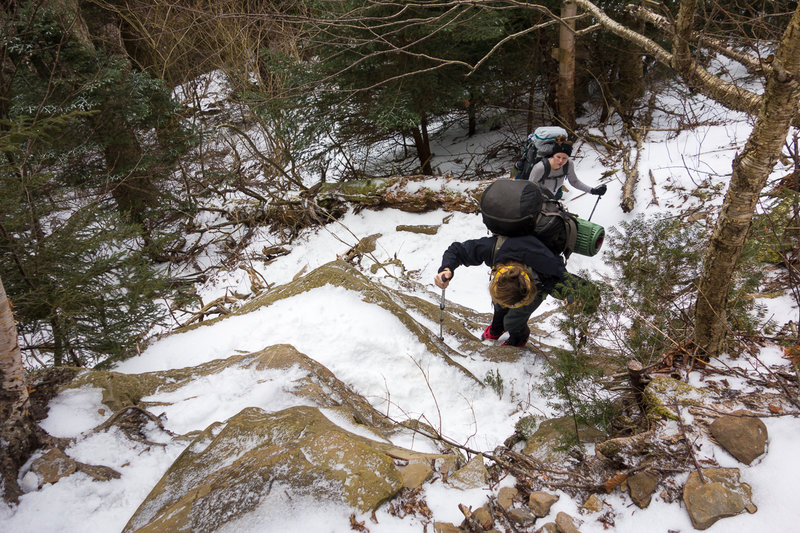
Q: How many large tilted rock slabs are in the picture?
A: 3